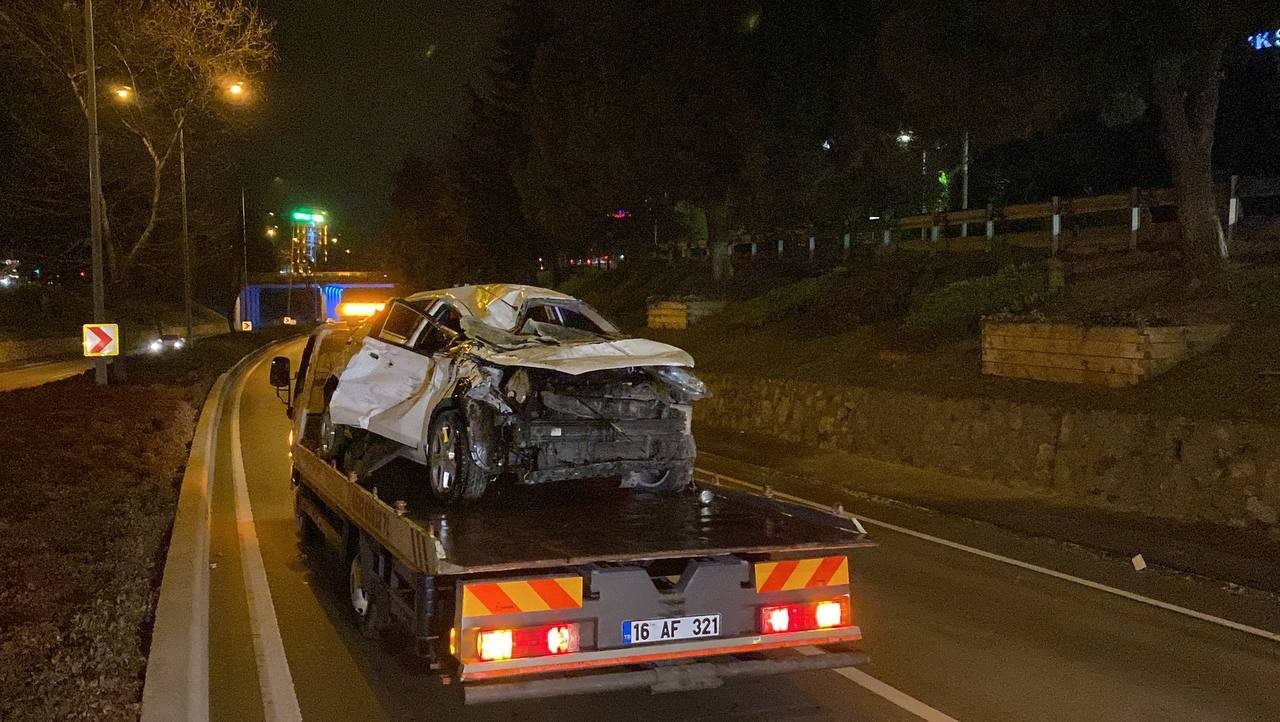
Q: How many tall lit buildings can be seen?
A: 1